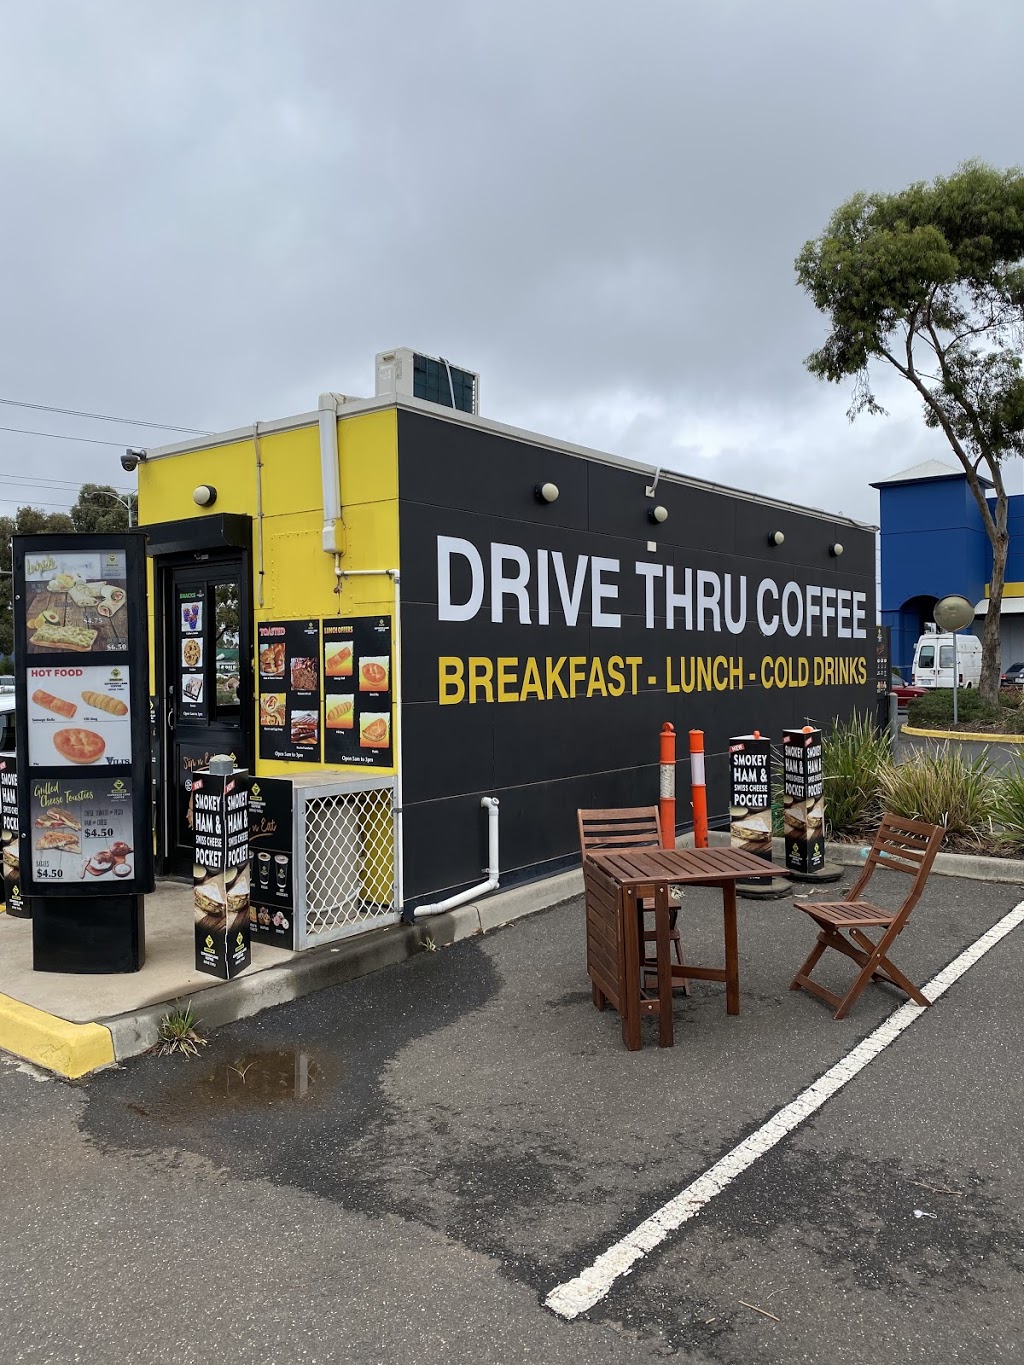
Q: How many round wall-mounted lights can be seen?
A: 5